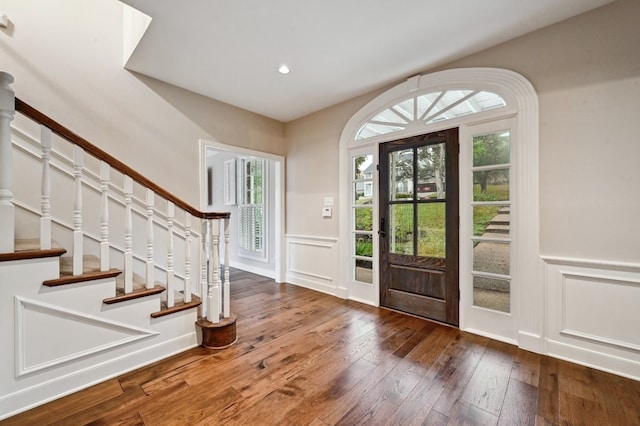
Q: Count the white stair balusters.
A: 11